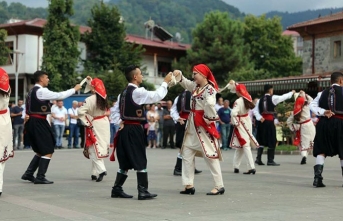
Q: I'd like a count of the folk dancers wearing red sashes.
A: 10